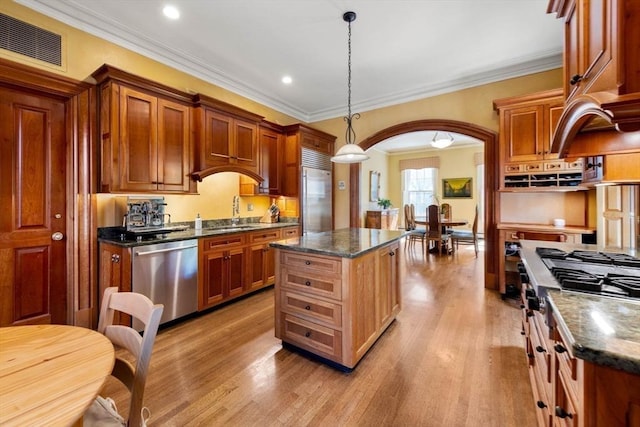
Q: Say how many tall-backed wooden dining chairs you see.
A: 5